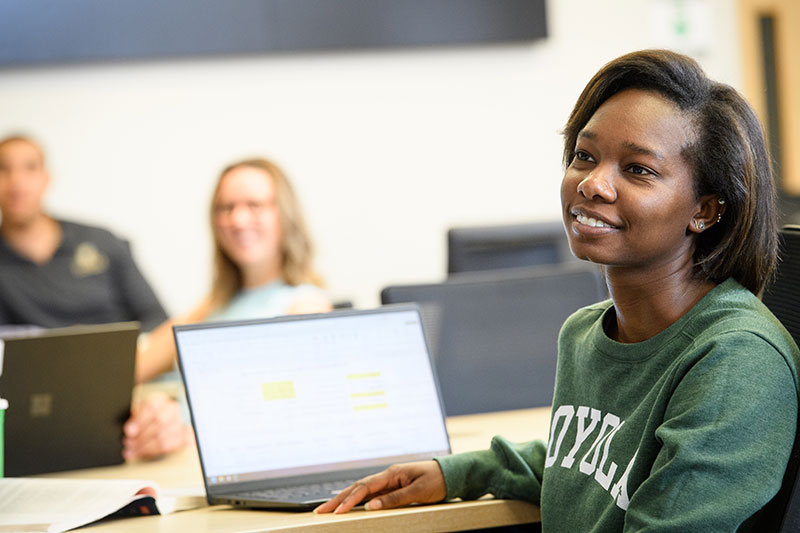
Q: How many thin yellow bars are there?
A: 3